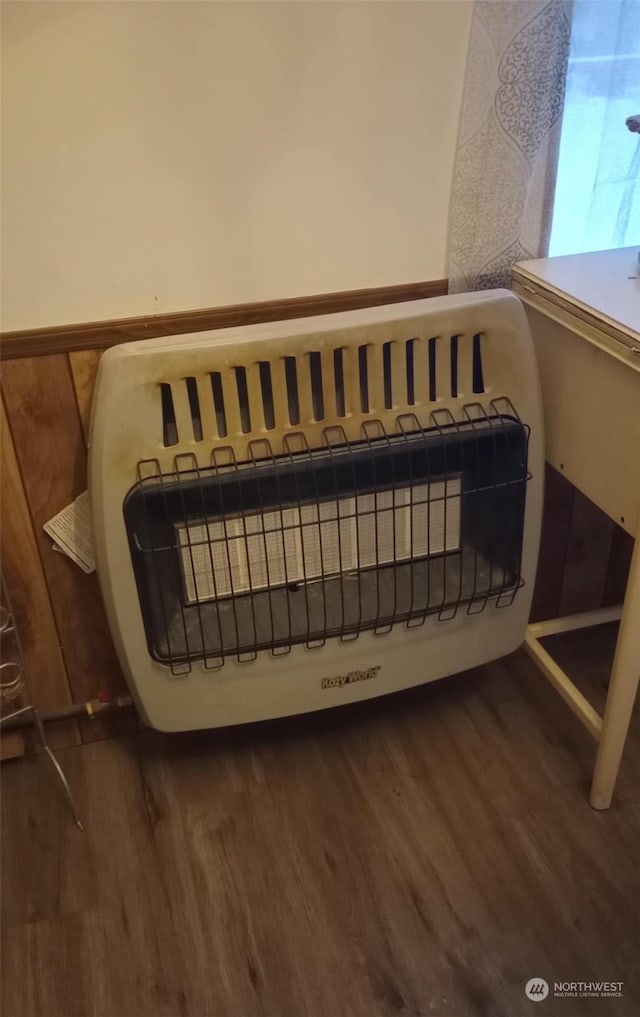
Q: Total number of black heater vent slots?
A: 14